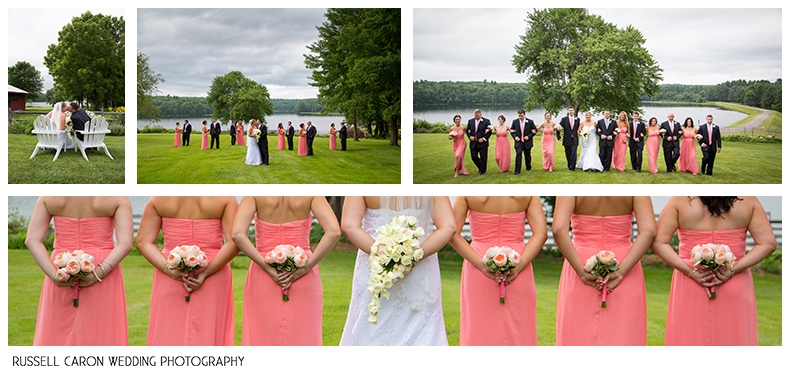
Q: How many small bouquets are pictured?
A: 6